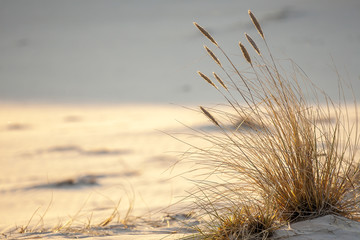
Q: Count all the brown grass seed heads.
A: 8